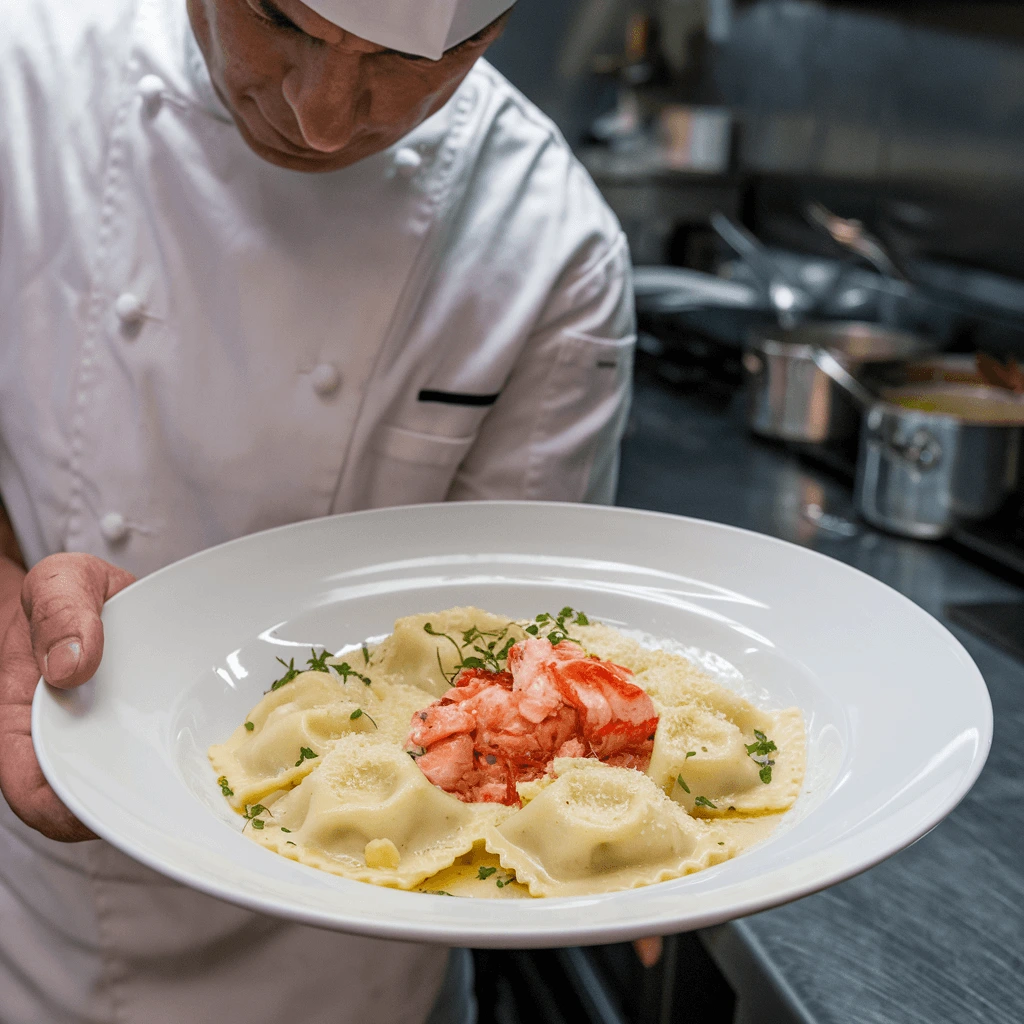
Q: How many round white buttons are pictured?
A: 5